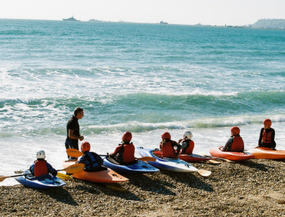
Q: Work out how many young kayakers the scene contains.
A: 7